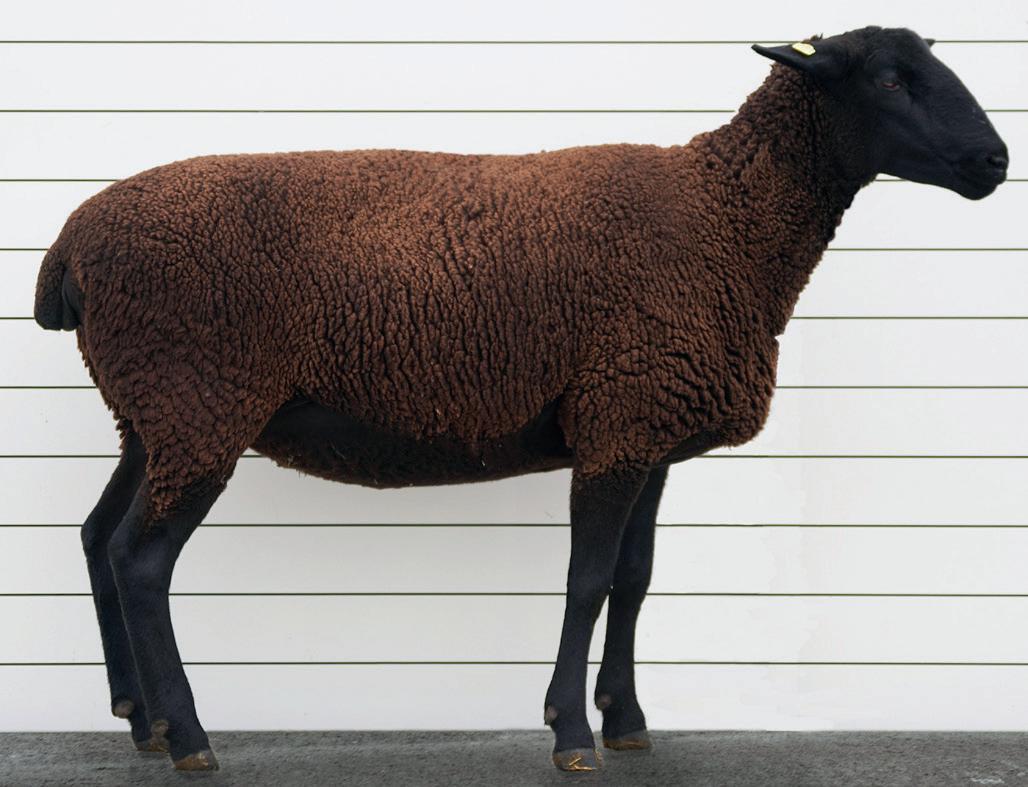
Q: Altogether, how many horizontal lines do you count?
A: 10